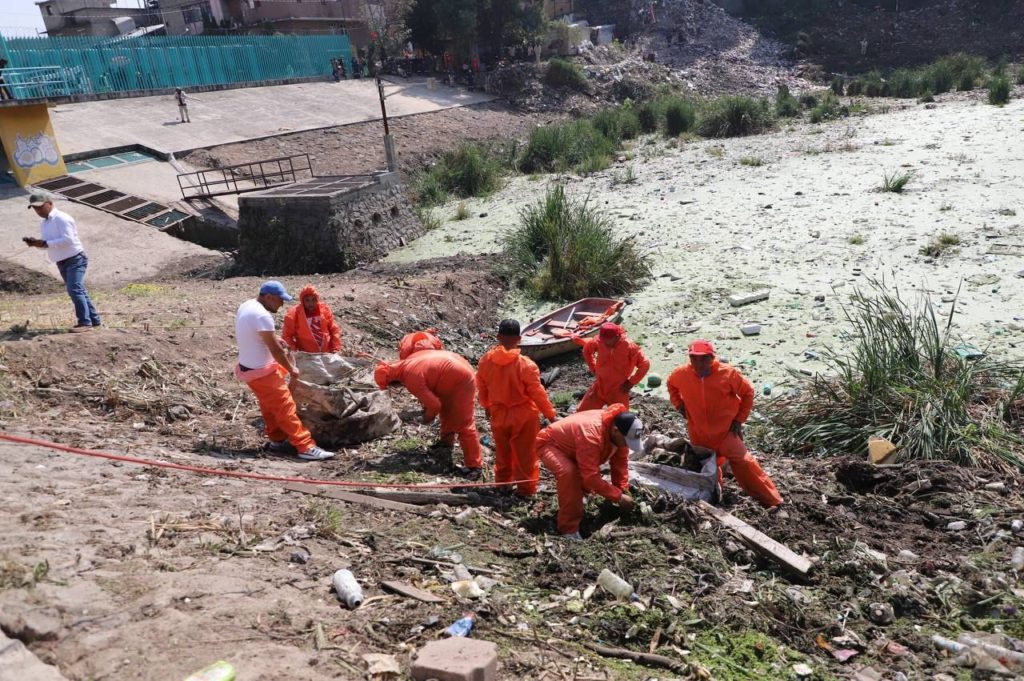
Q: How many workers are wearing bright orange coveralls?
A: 8